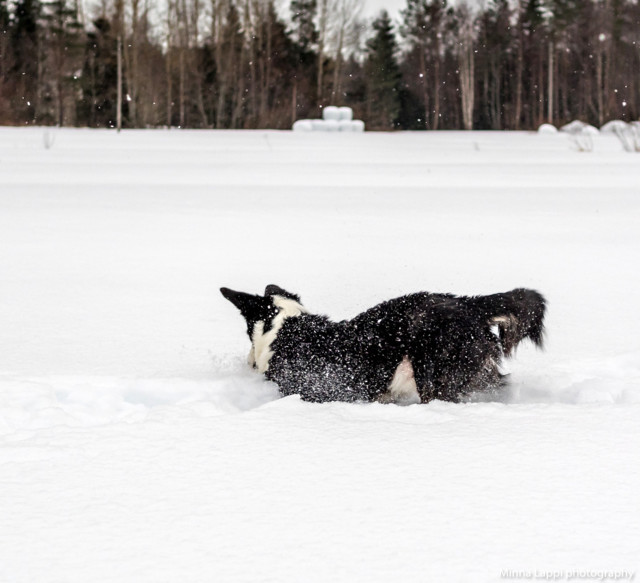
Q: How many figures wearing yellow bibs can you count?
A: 0